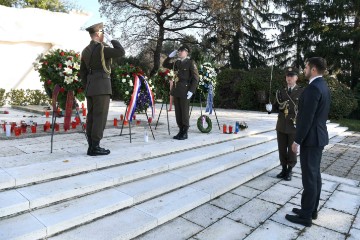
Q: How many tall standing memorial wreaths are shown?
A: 4